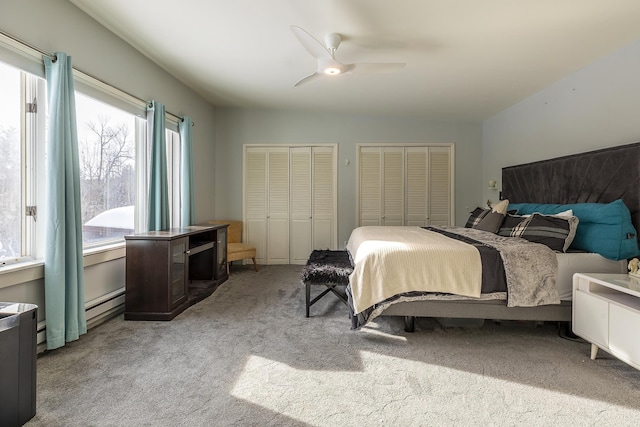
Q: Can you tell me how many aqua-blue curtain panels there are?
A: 3